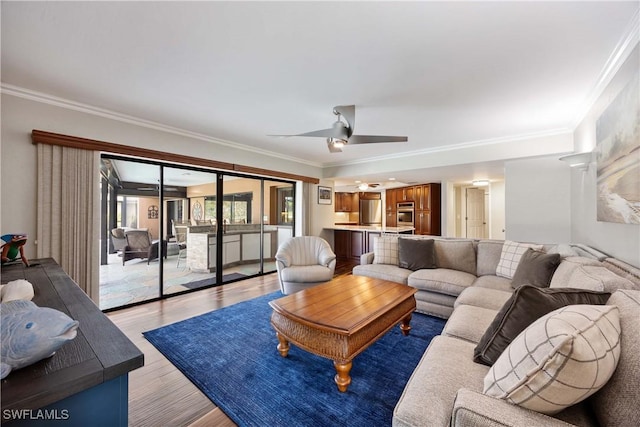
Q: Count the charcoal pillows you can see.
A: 3